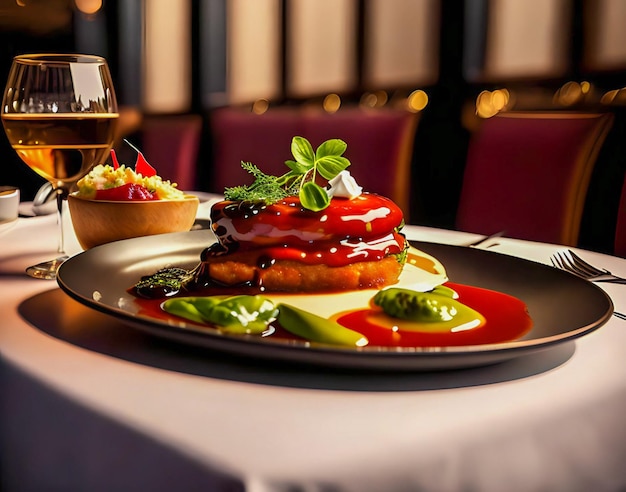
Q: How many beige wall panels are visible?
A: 6